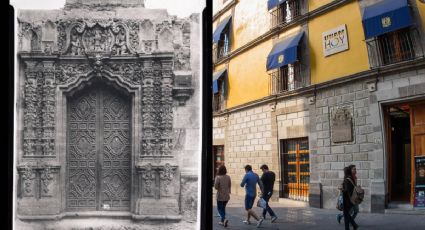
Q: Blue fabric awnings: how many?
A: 5